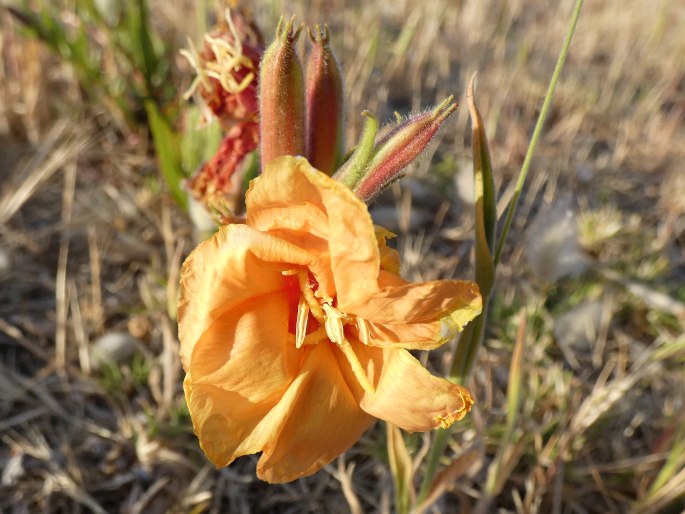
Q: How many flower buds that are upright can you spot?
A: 2